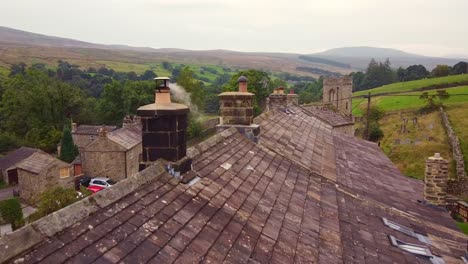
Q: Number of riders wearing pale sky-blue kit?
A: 0